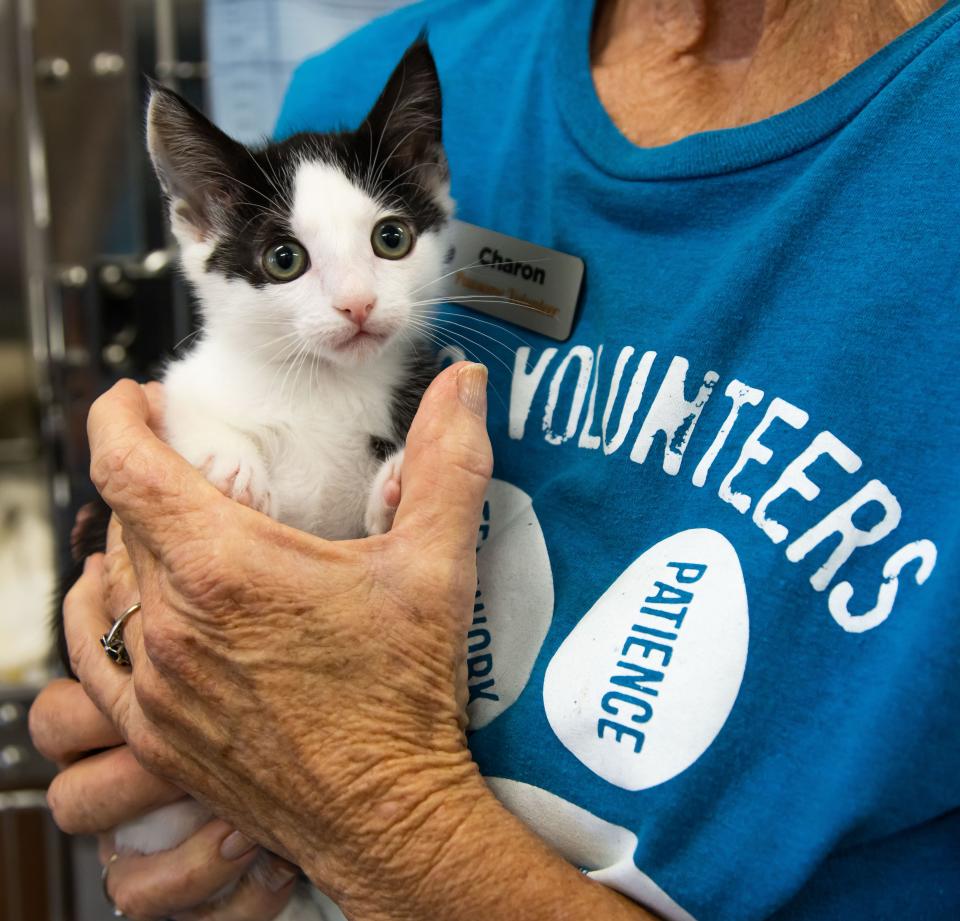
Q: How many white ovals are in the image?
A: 2